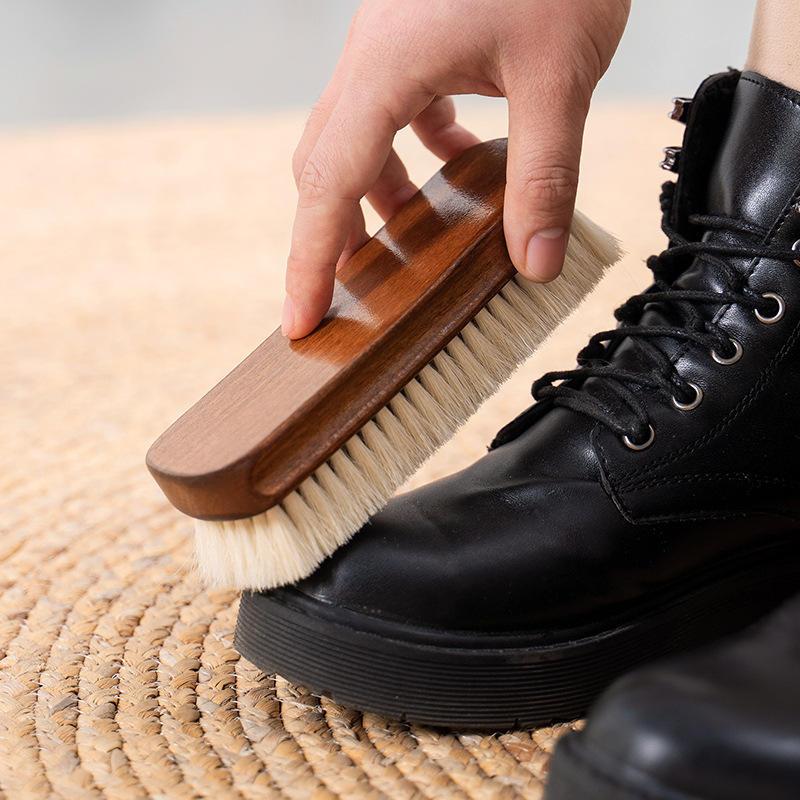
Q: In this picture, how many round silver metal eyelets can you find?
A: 4